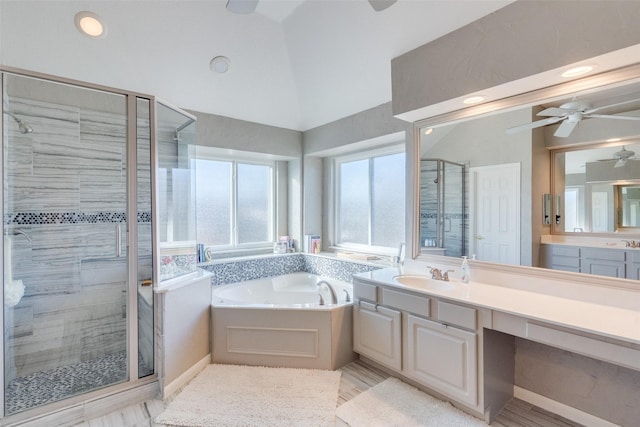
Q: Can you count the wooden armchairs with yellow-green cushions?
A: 0